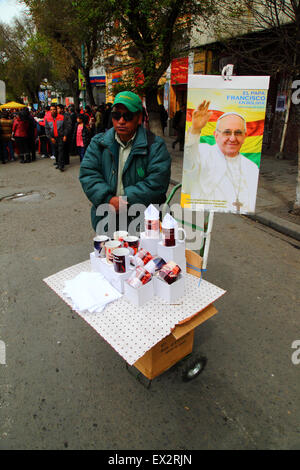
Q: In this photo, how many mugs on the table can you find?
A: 11